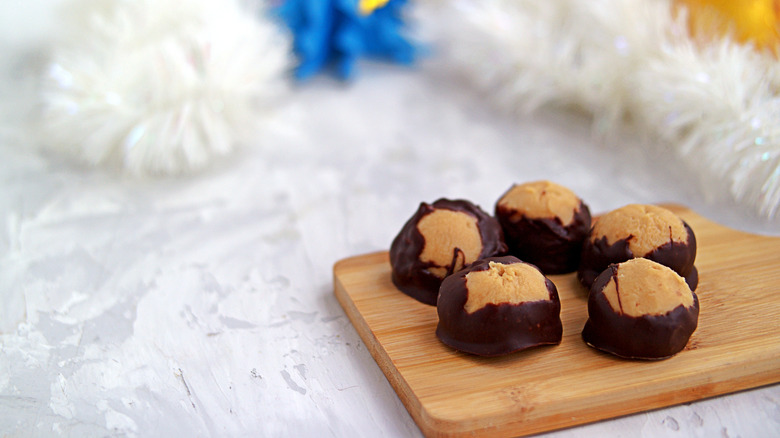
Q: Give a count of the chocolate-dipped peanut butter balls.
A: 5